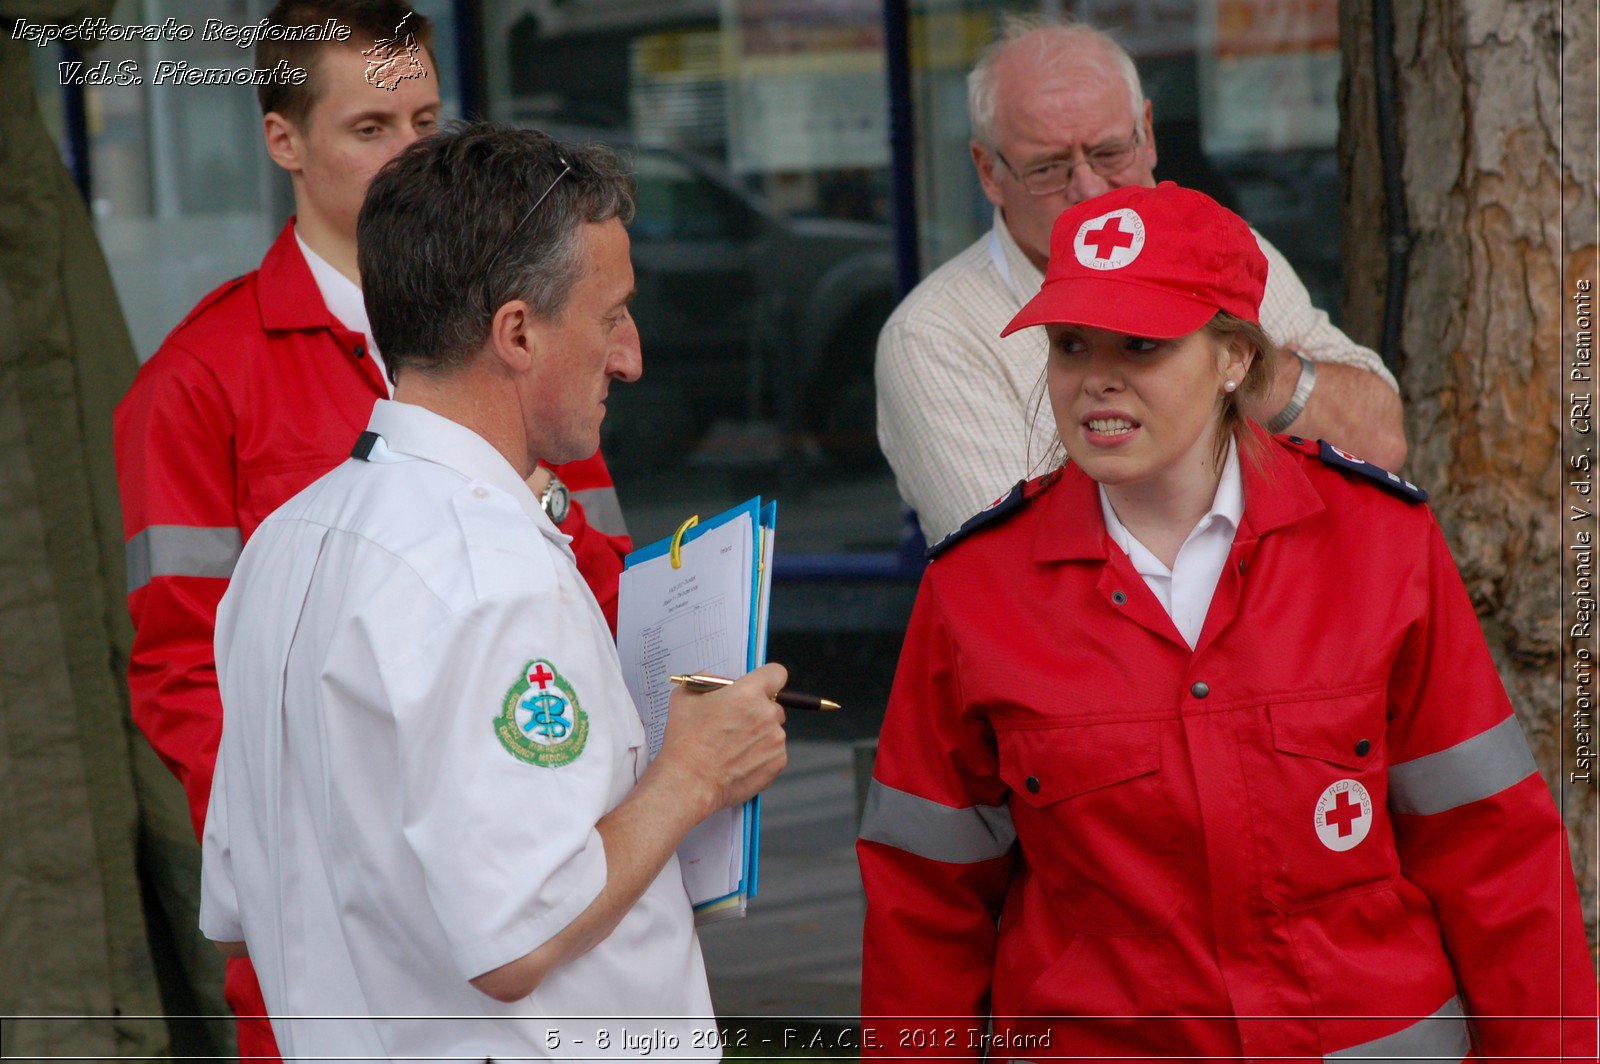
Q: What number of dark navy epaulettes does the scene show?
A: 2